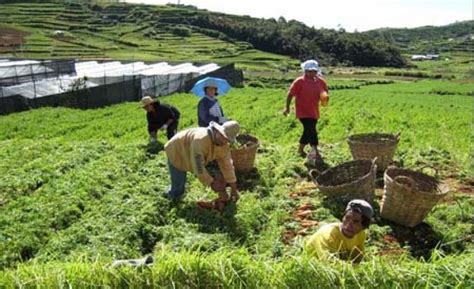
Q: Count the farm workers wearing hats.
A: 5